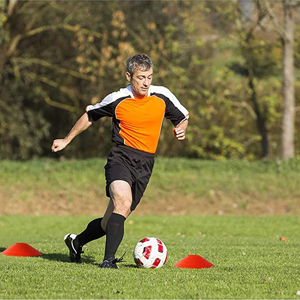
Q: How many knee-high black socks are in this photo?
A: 2